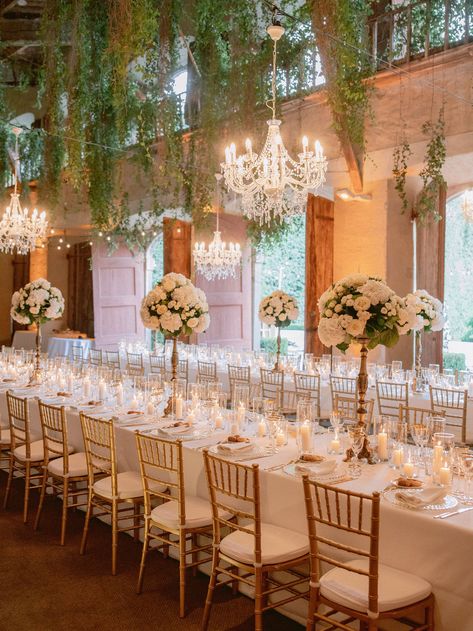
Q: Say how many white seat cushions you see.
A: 7